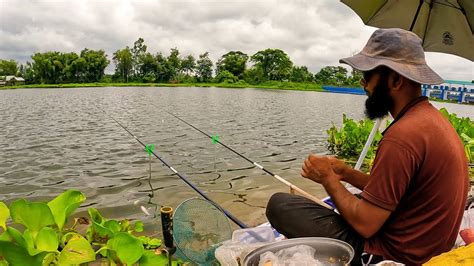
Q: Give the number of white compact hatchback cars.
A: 0